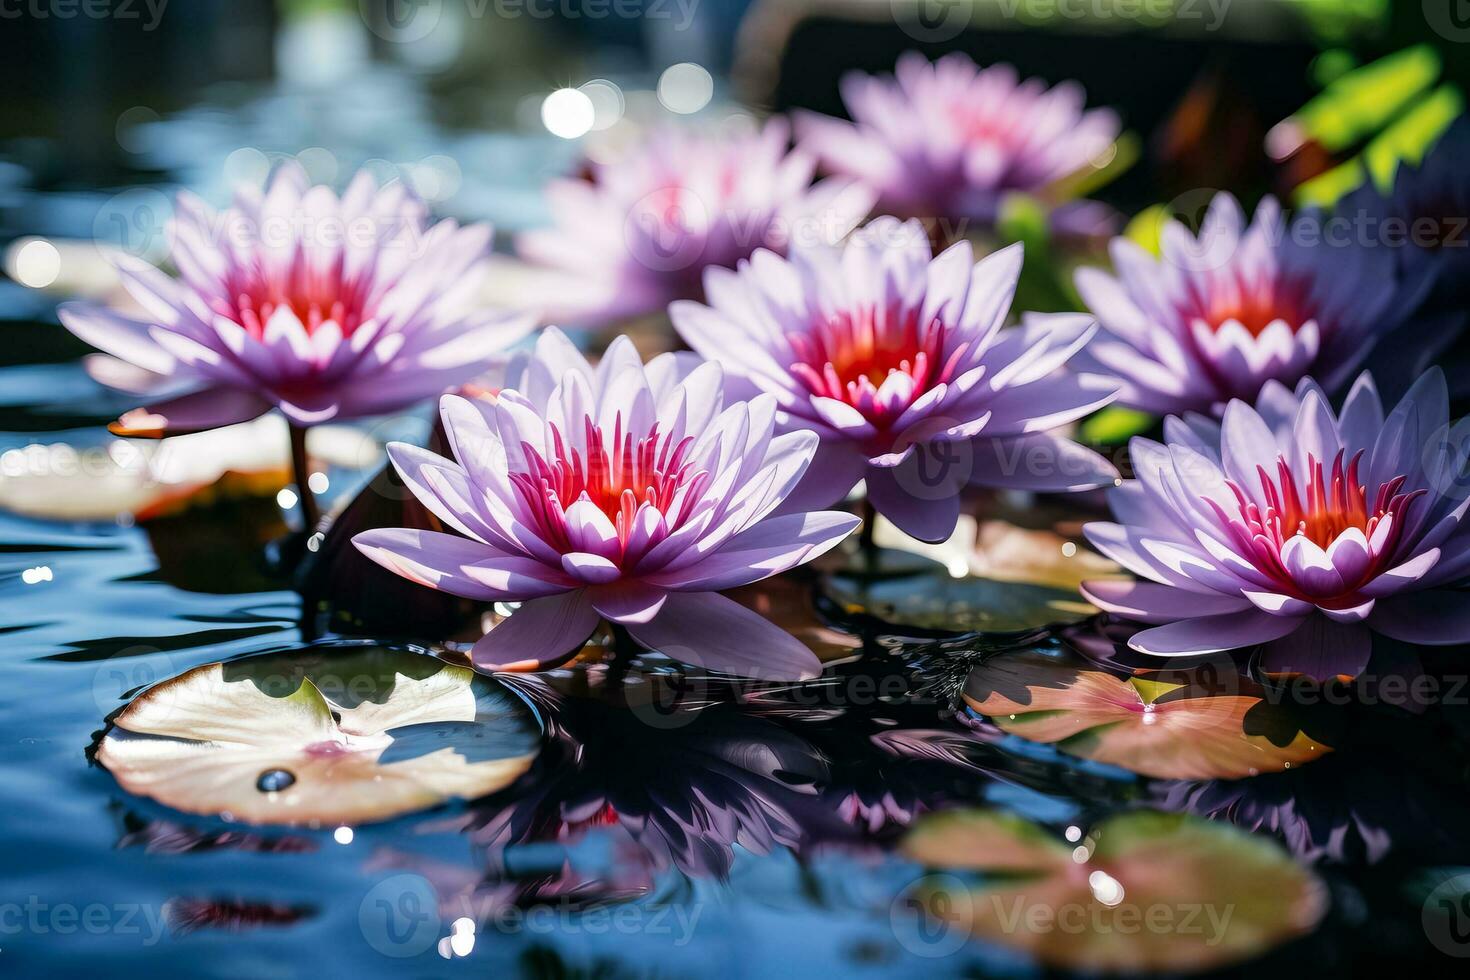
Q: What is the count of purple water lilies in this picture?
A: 7